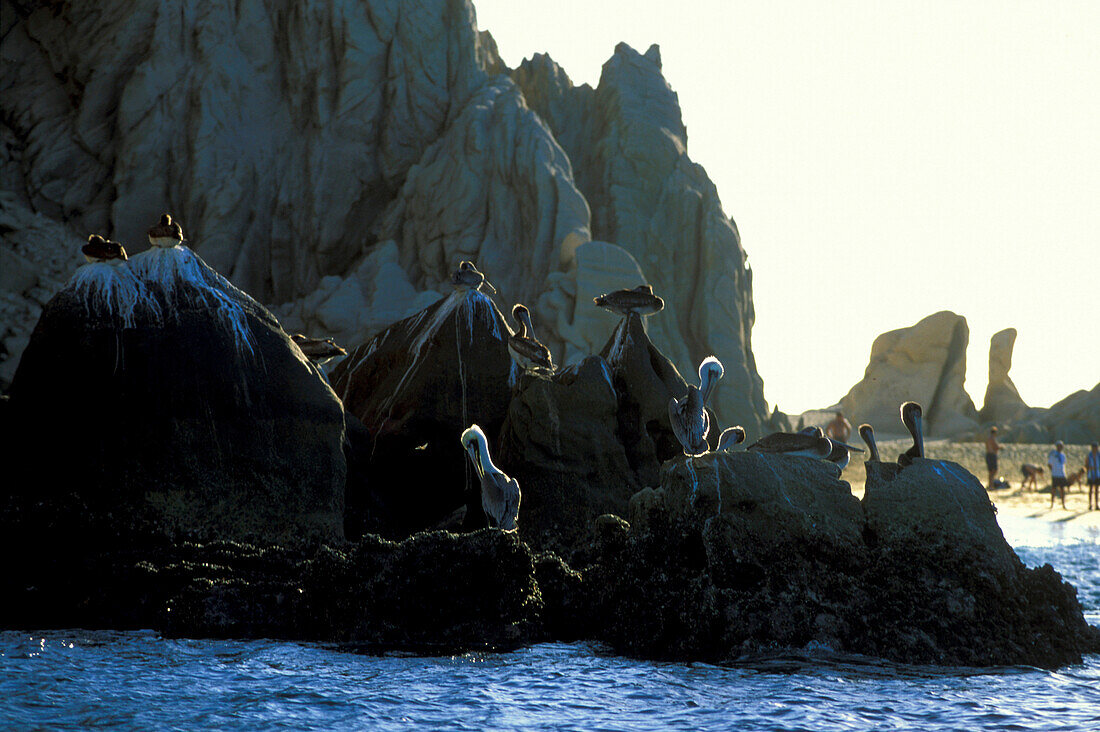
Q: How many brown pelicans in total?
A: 13